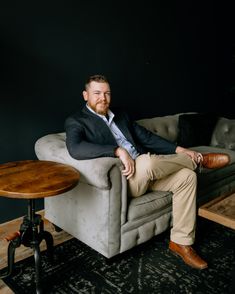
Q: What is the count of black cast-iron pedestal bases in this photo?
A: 1